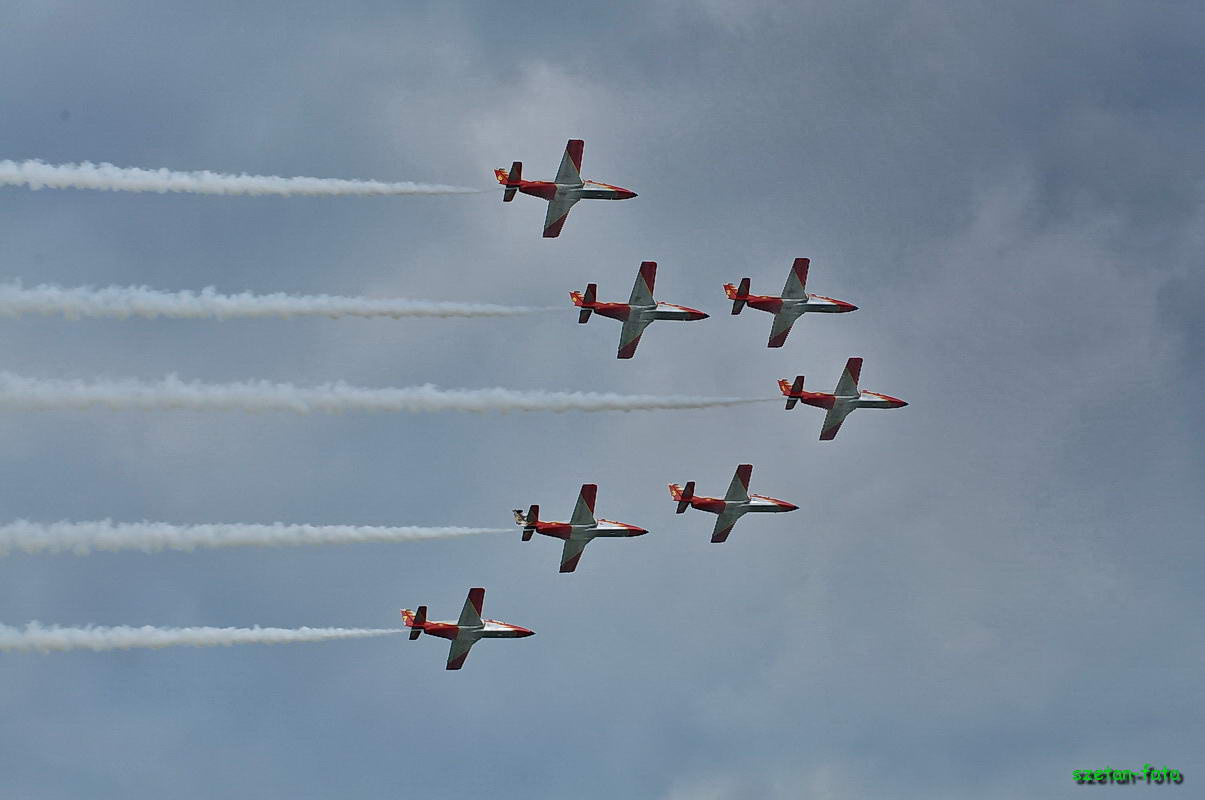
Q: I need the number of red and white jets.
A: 7